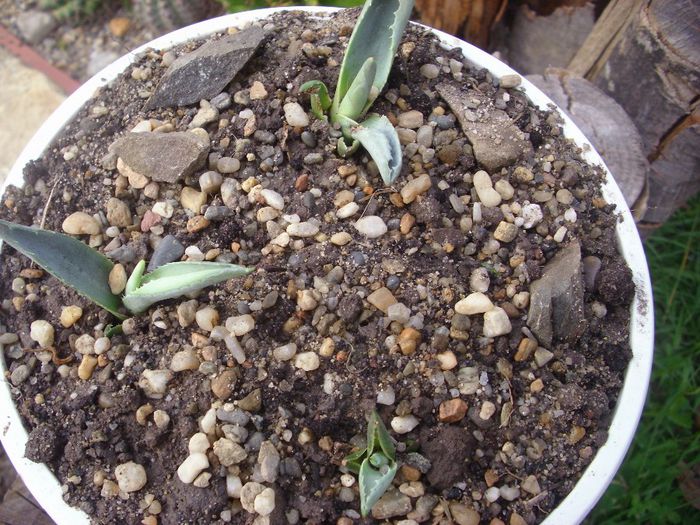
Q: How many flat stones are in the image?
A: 4